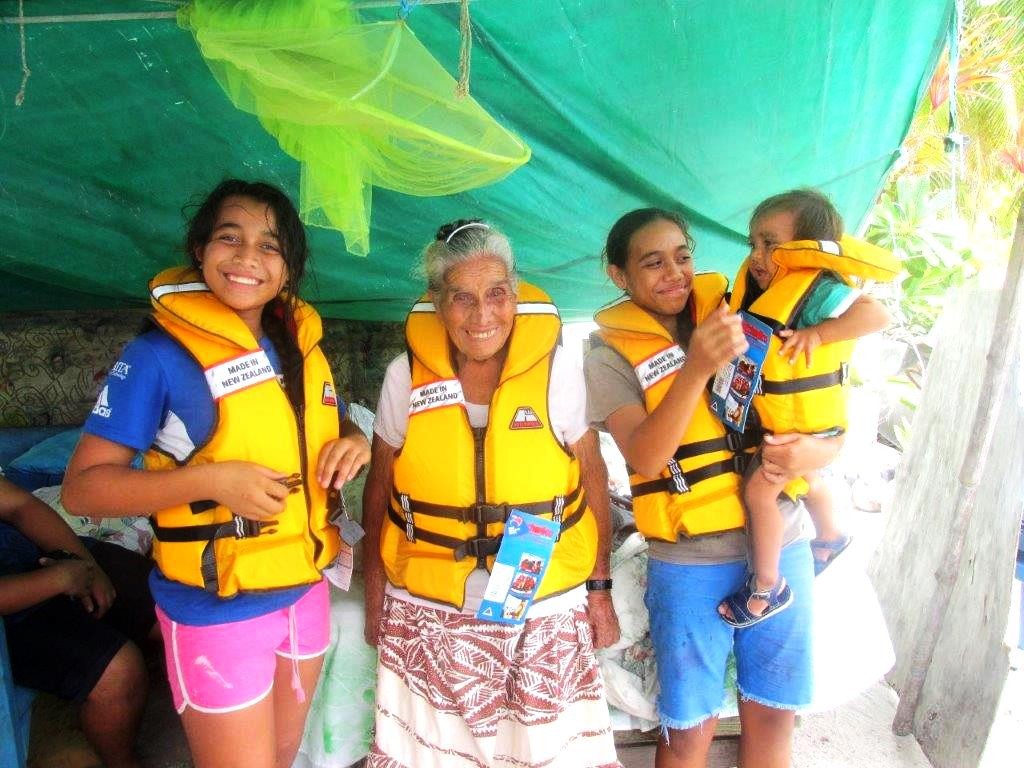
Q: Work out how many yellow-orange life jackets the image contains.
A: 4